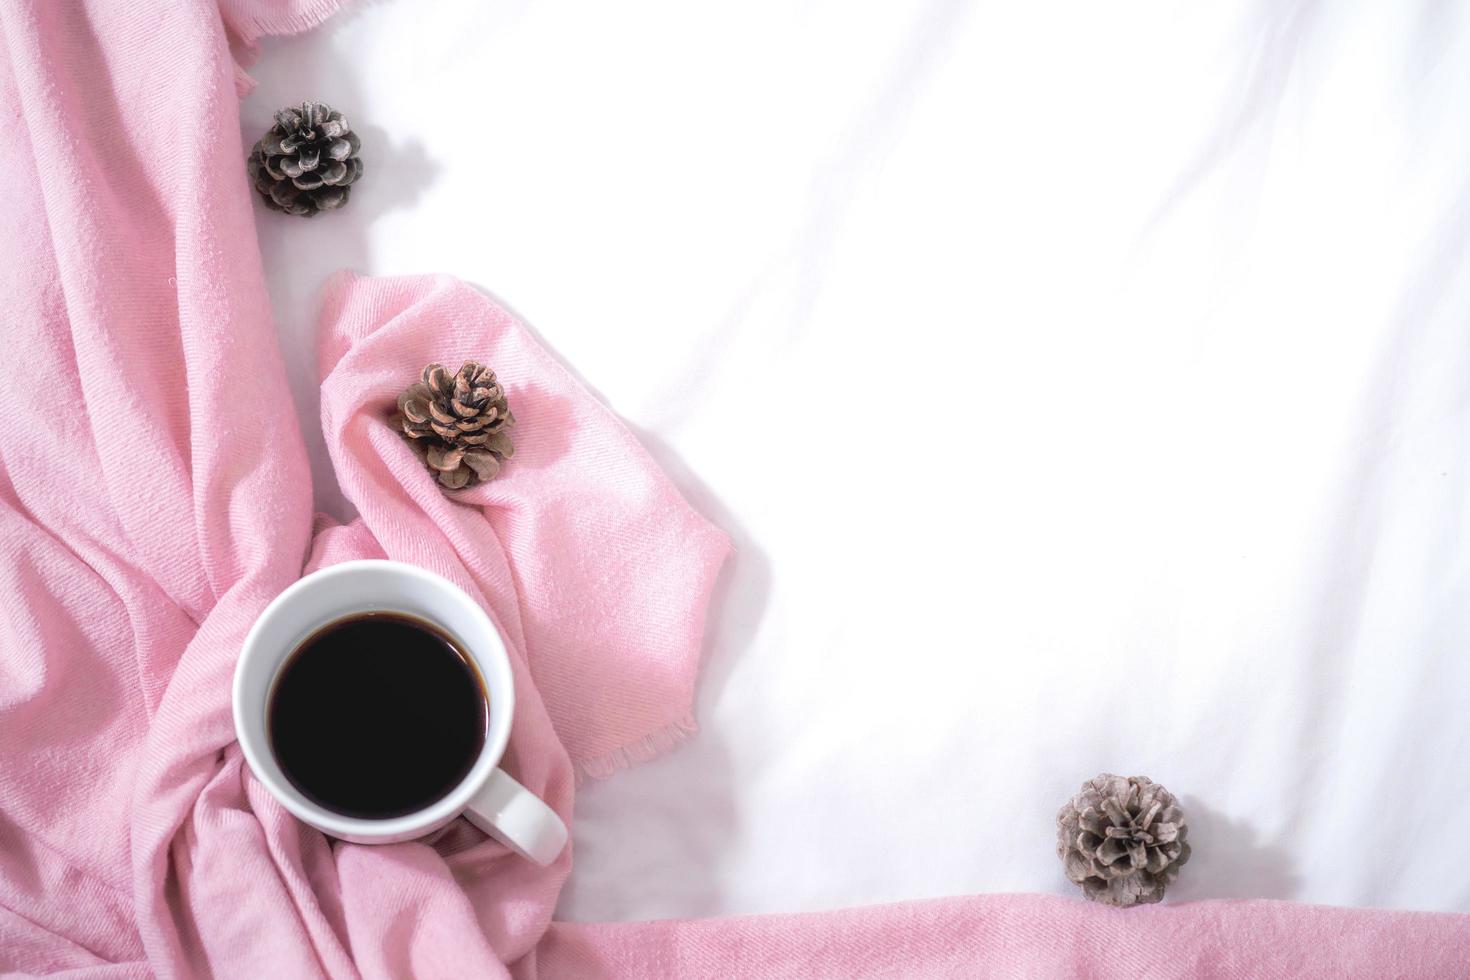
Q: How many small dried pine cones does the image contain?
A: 3